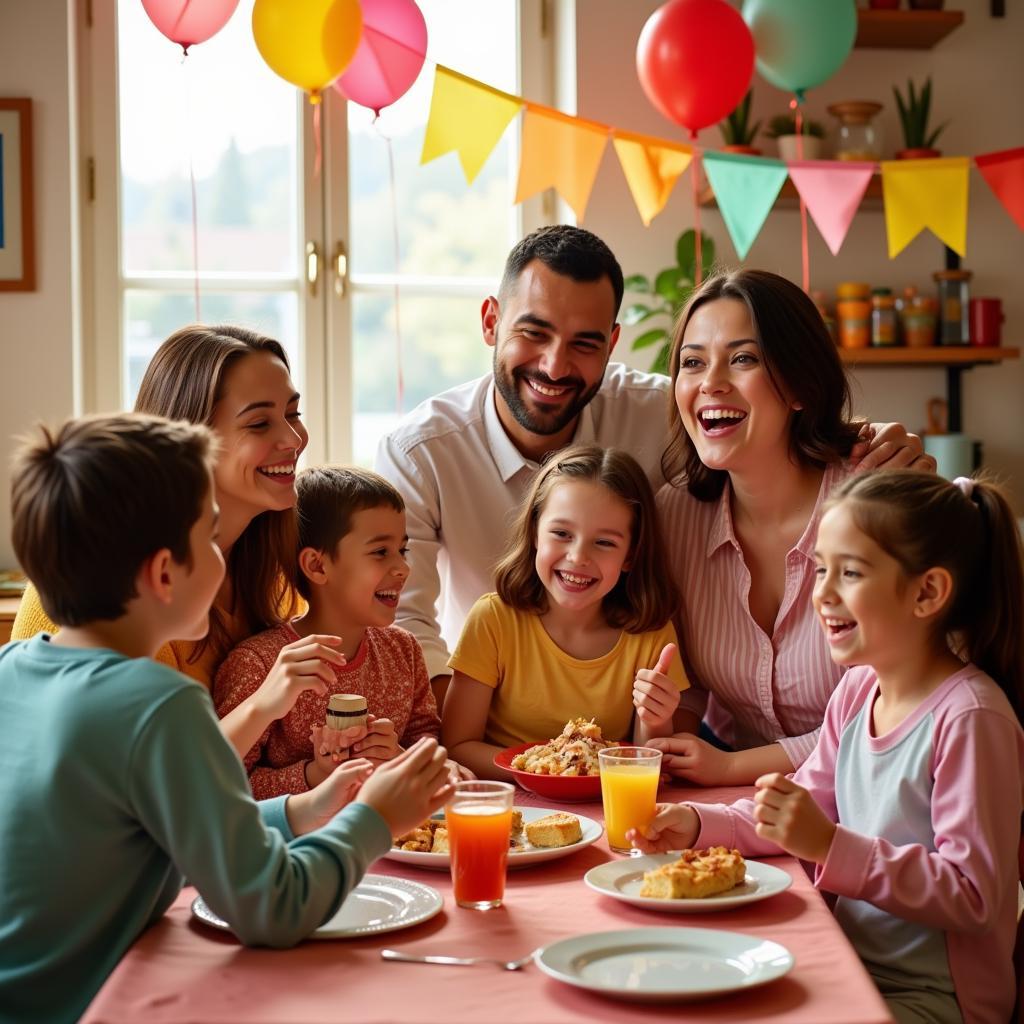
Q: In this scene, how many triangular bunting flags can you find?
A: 4